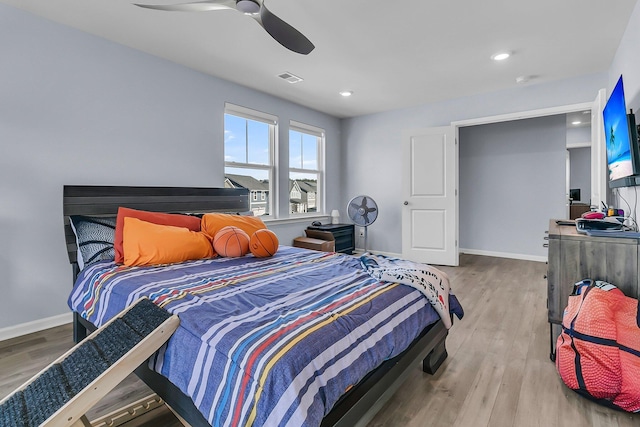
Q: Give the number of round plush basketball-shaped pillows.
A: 2